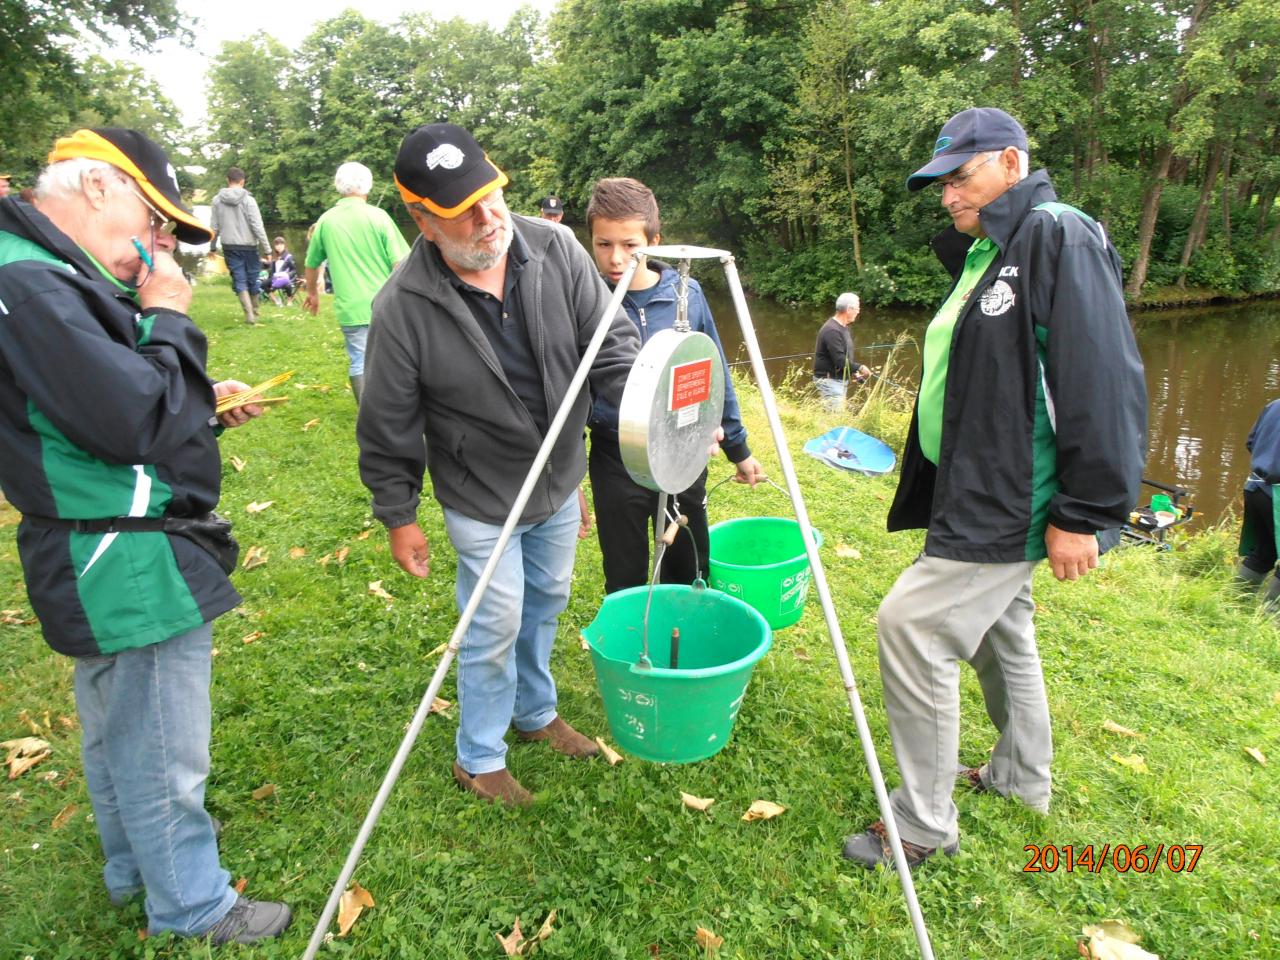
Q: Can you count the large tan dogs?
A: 0